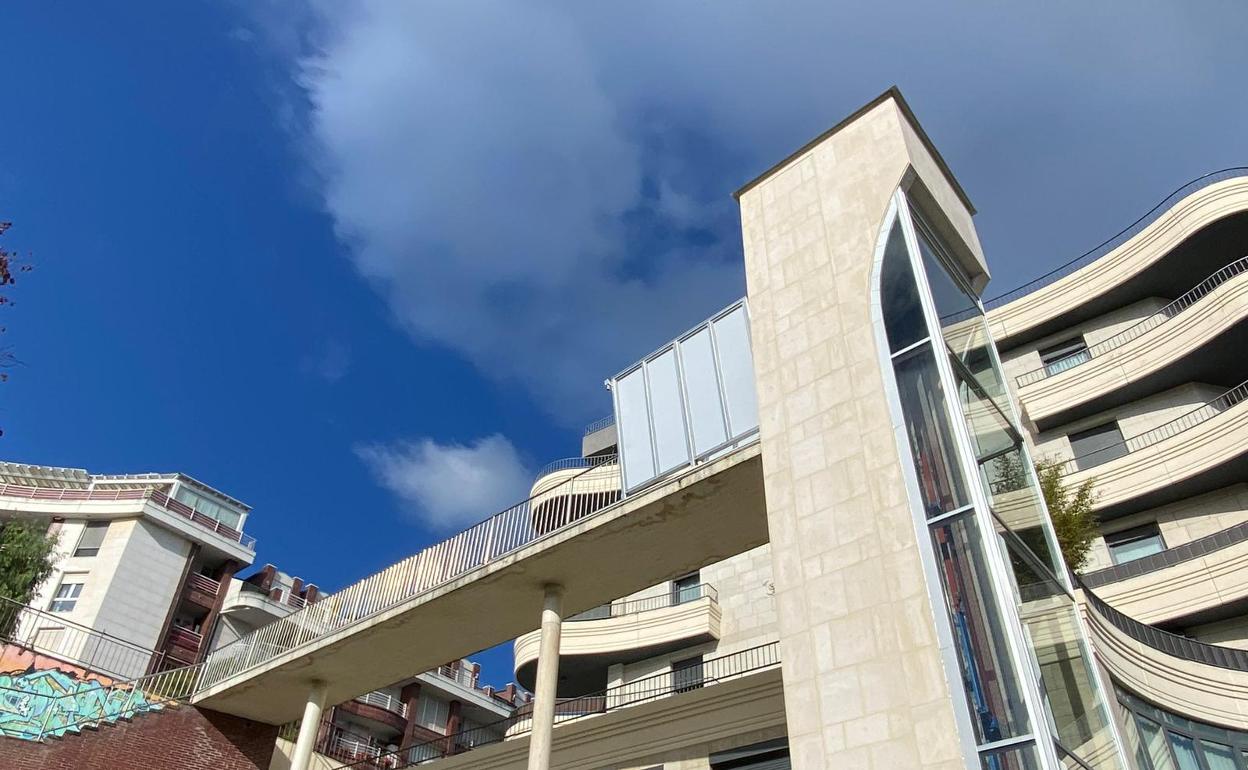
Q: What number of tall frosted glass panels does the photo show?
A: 4